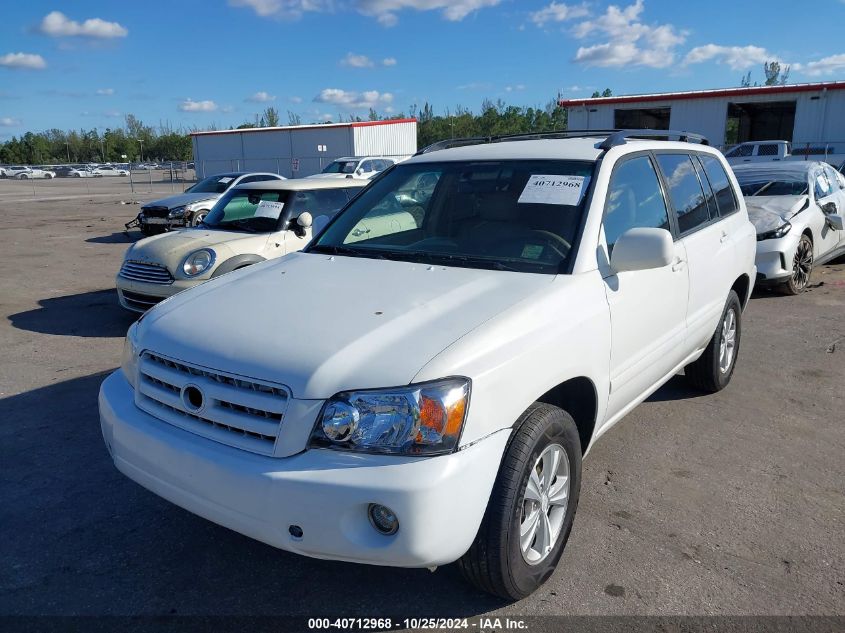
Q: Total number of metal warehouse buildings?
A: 2